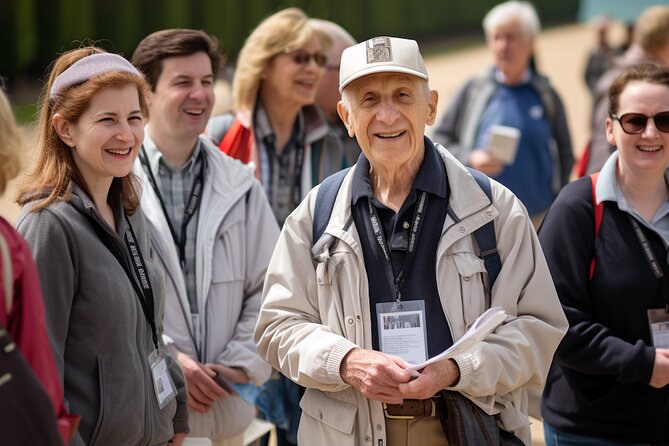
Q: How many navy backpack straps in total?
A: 2